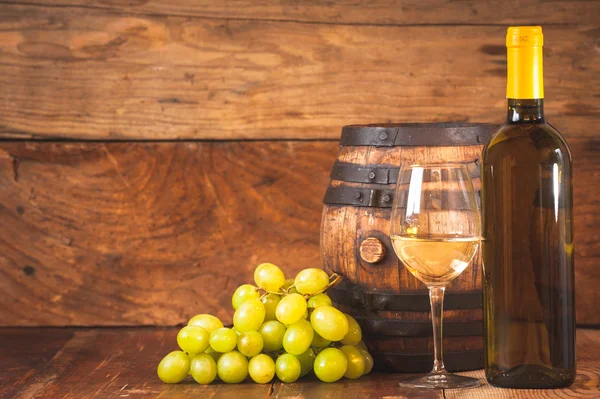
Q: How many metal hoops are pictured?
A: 6